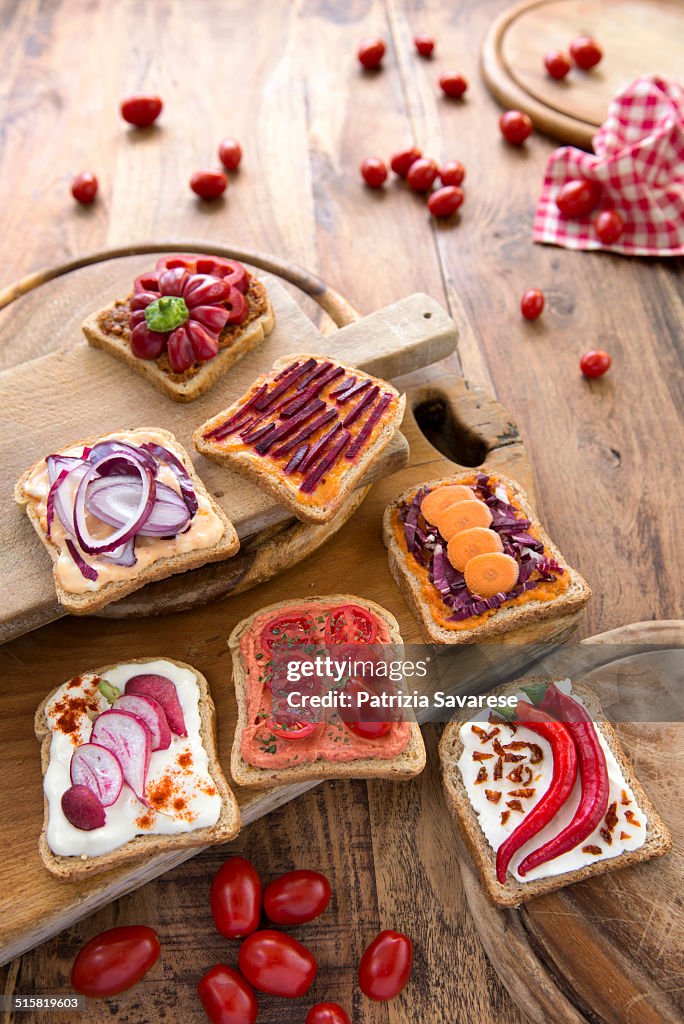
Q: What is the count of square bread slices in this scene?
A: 7